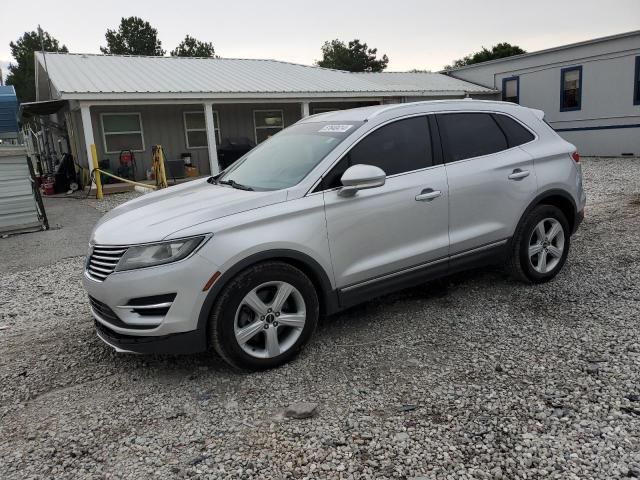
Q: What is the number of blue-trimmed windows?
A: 3